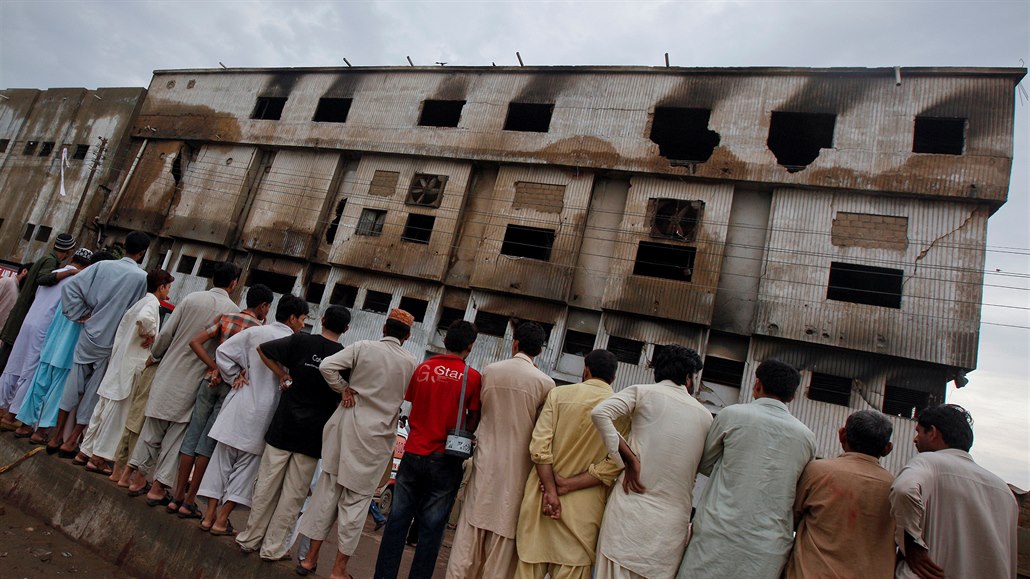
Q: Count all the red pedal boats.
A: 0